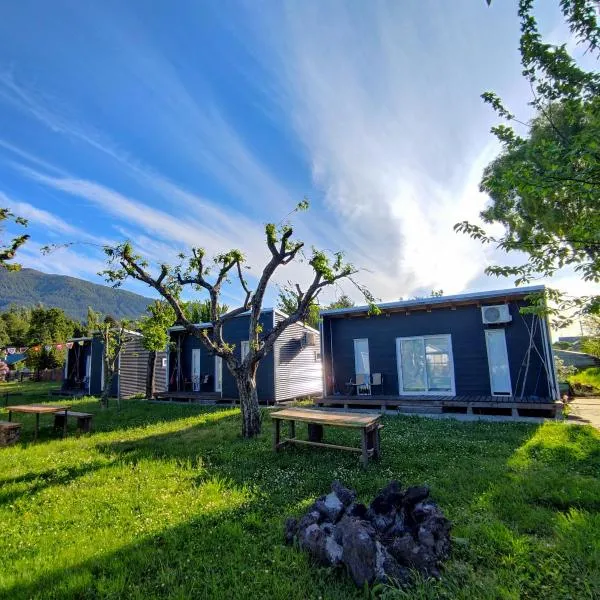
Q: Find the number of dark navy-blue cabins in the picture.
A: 3